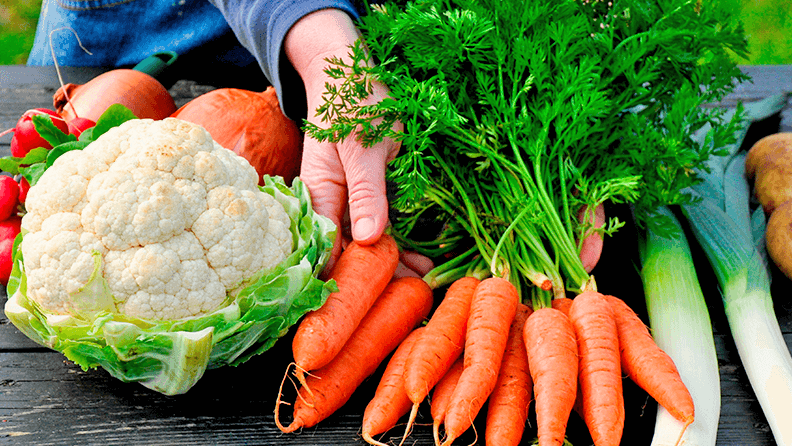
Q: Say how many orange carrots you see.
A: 11